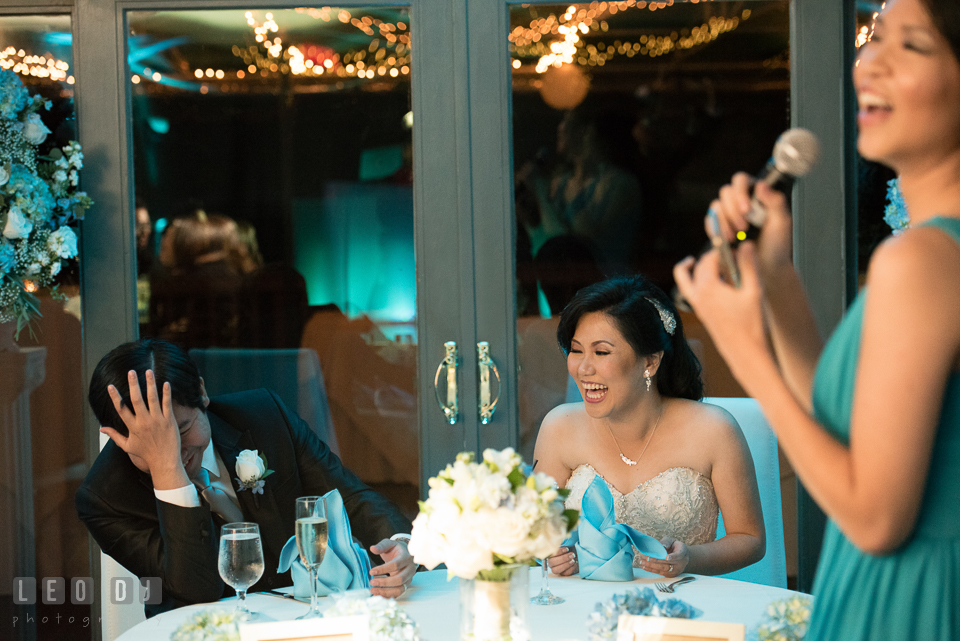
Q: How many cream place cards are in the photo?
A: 2